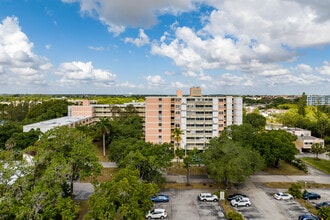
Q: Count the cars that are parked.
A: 9